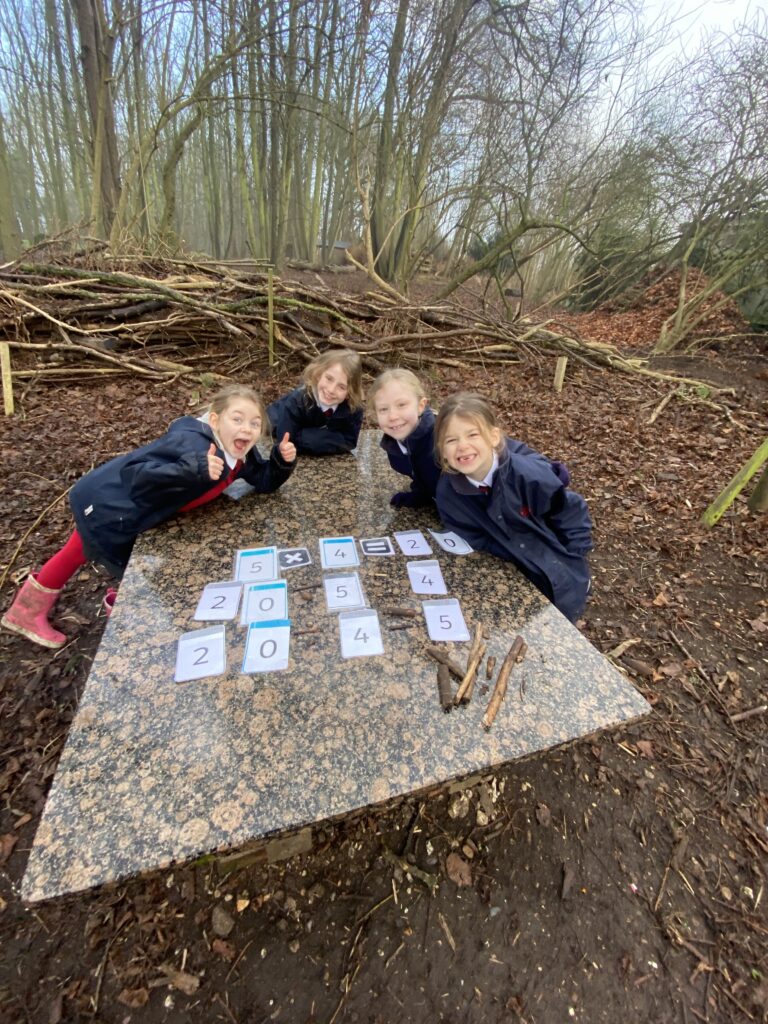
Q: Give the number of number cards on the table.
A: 12